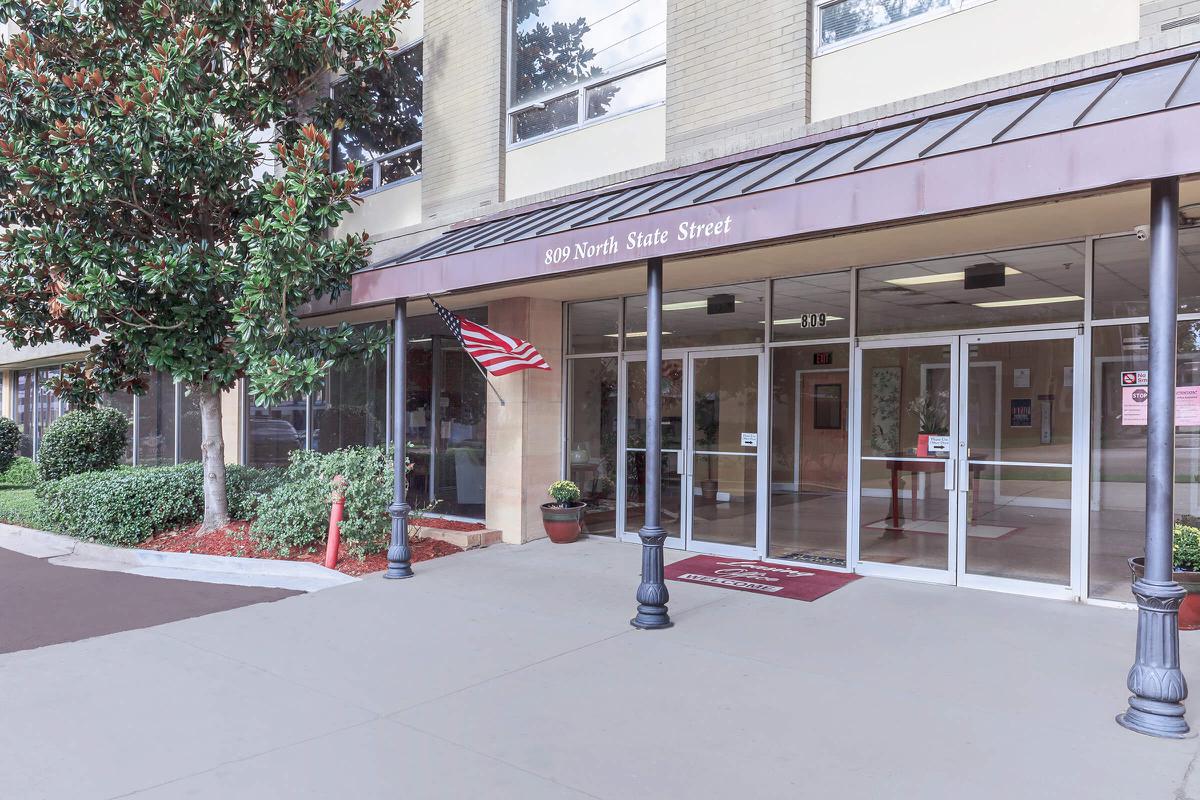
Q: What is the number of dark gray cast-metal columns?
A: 3